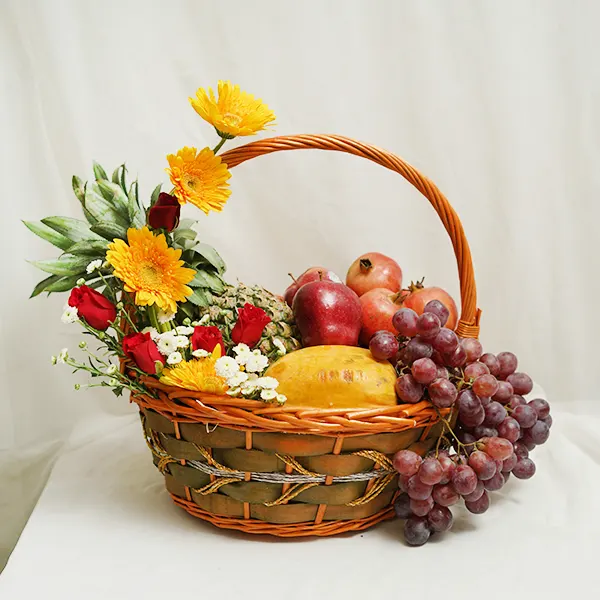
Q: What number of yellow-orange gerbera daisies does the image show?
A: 4